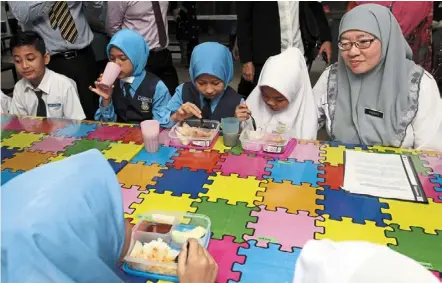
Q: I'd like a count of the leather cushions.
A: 0